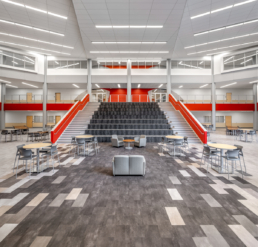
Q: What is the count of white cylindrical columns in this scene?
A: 7